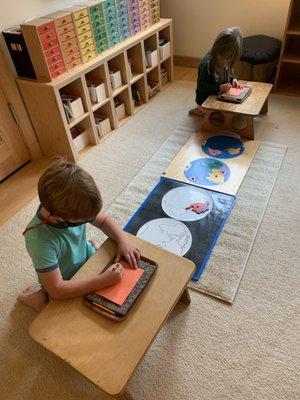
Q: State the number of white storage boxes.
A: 8